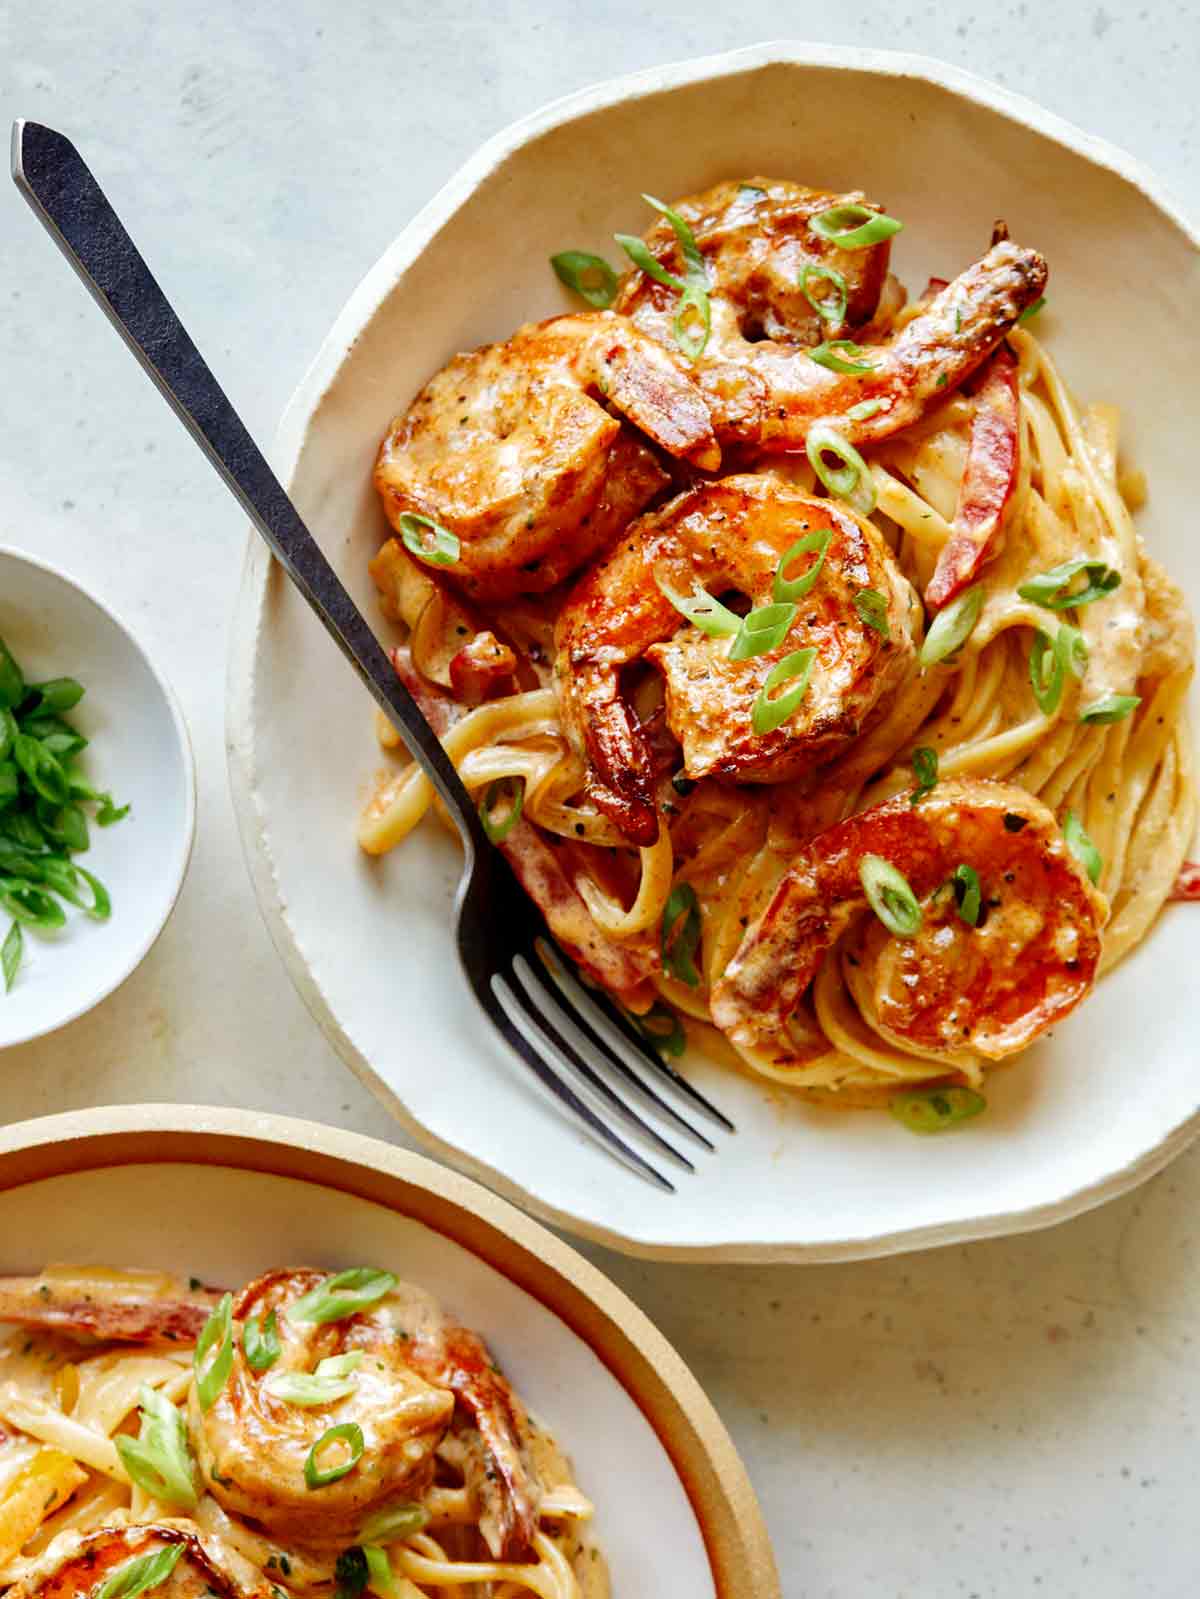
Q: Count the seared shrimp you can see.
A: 6